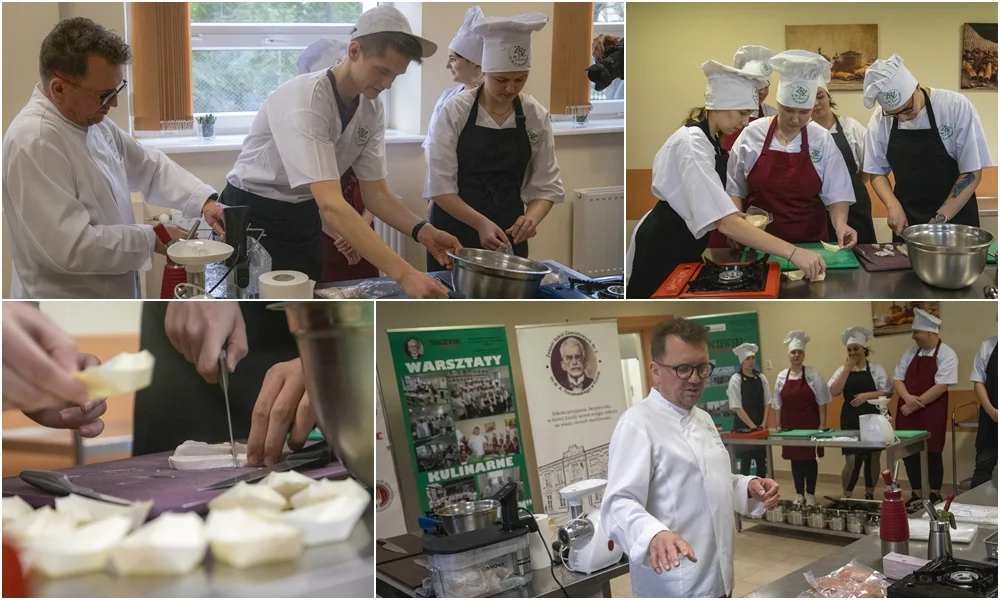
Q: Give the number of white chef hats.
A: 12